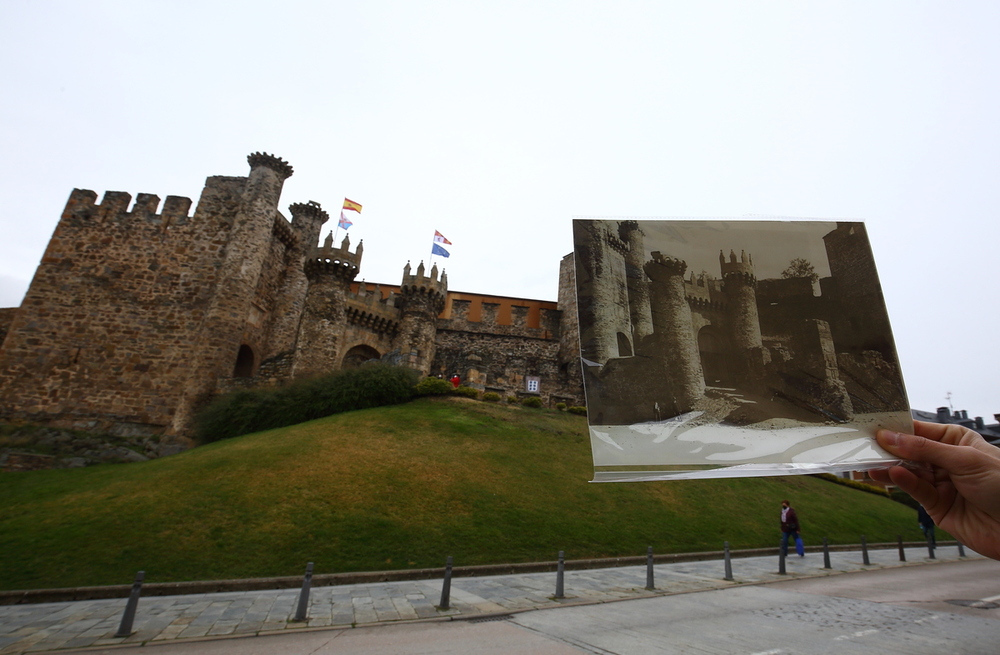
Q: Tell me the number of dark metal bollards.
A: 12